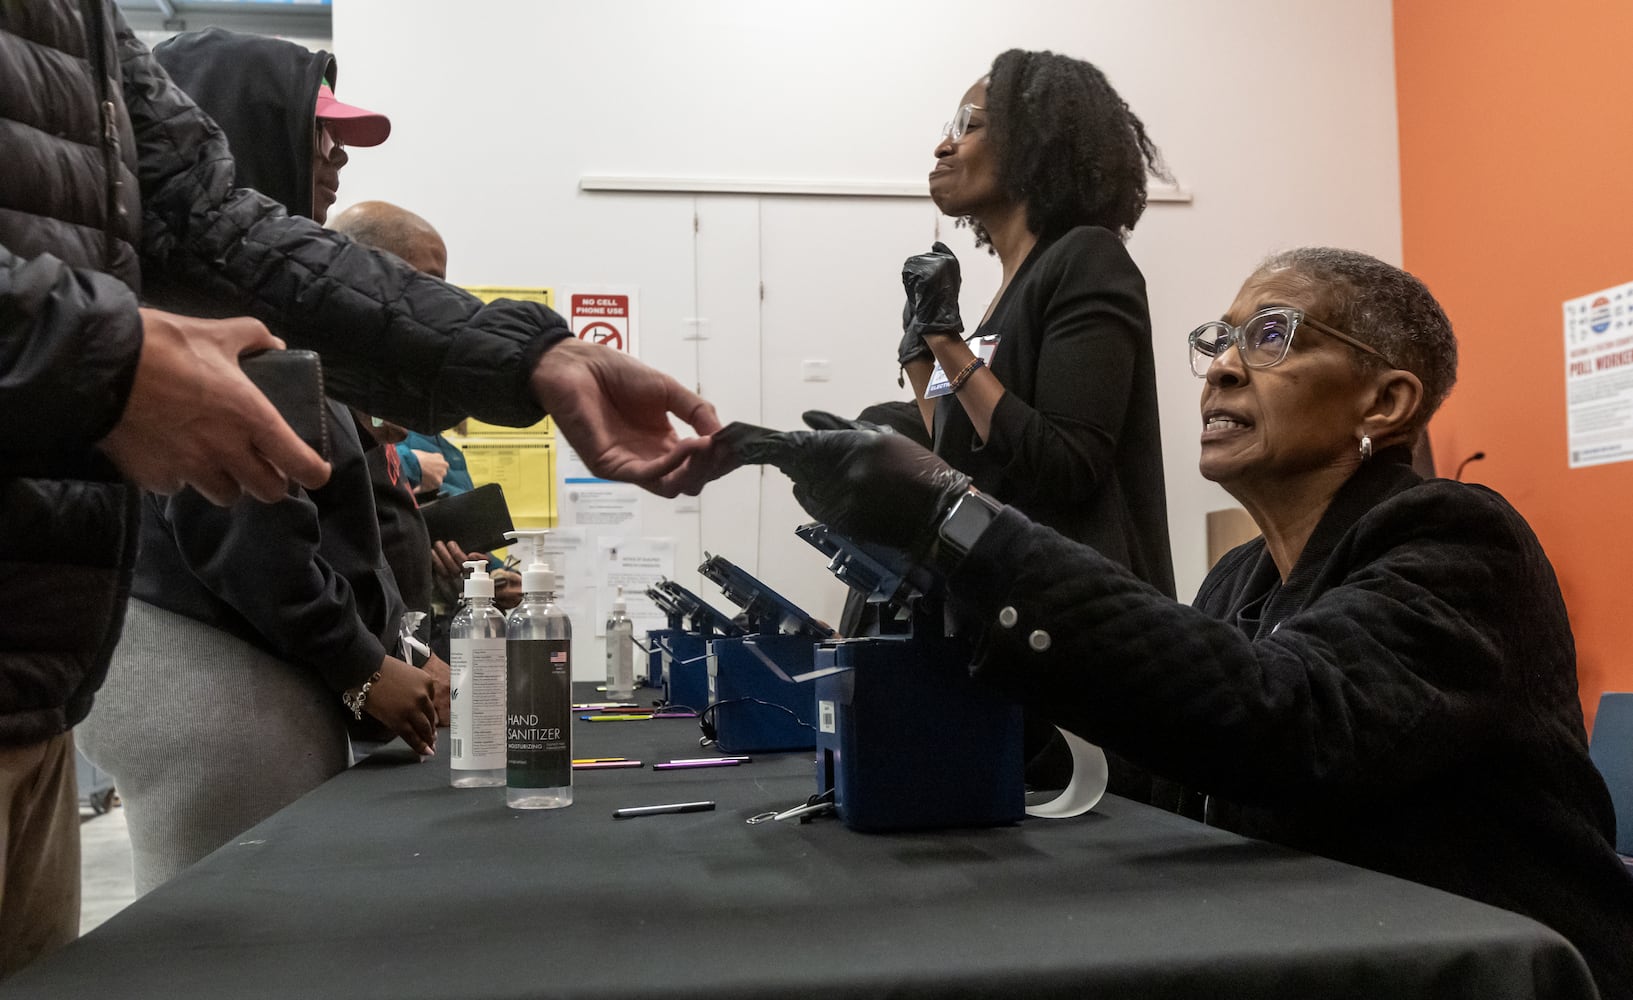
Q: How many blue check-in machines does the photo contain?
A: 4